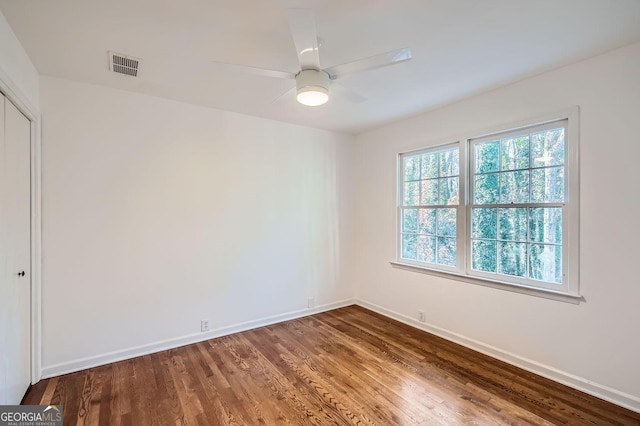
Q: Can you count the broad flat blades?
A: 5